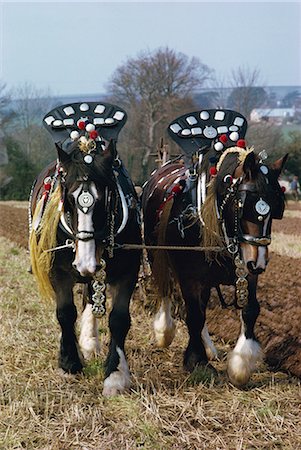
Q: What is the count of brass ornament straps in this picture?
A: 2